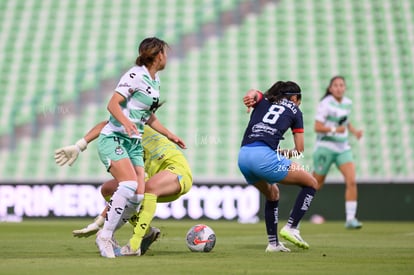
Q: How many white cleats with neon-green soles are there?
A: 2